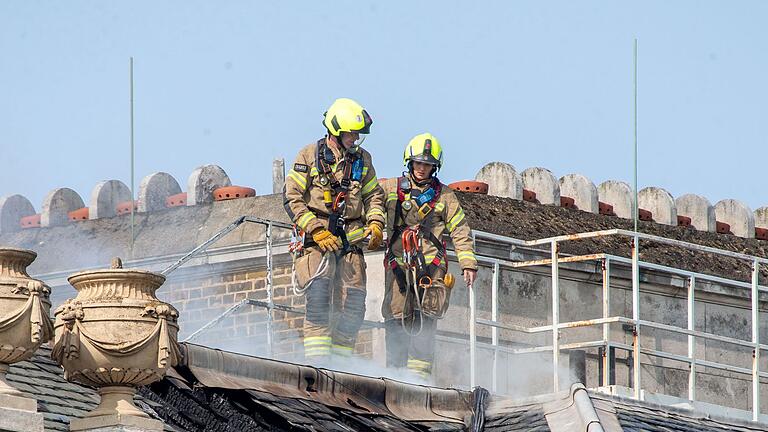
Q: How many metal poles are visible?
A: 2